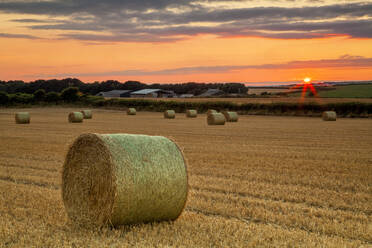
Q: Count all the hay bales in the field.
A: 11